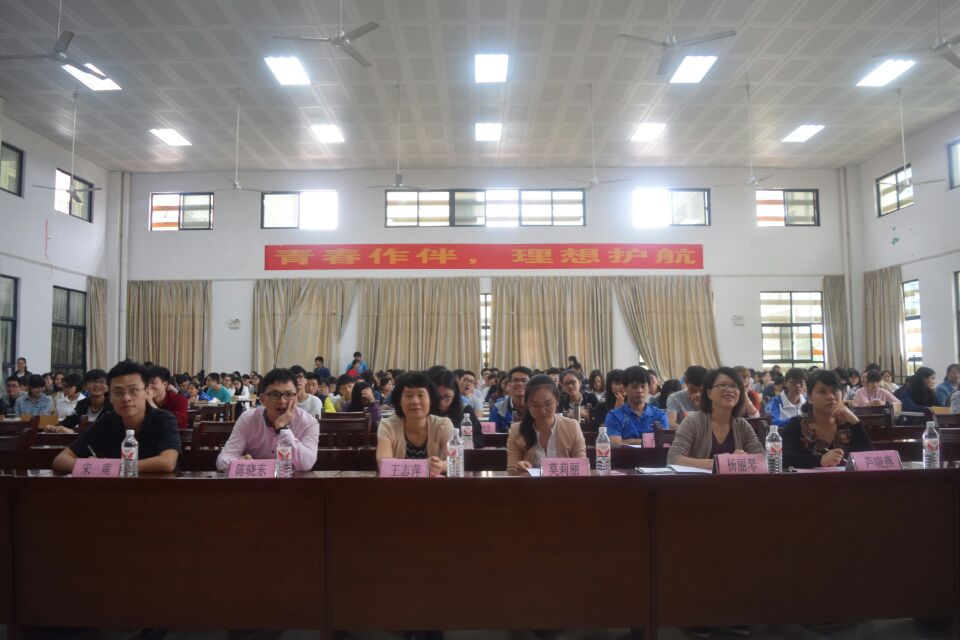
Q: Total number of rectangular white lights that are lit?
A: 10